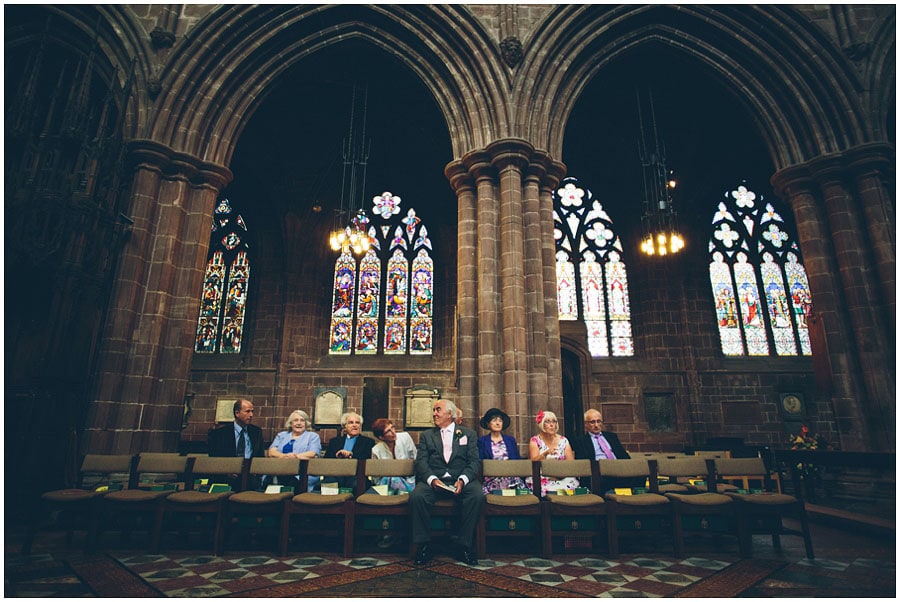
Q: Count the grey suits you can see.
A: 1